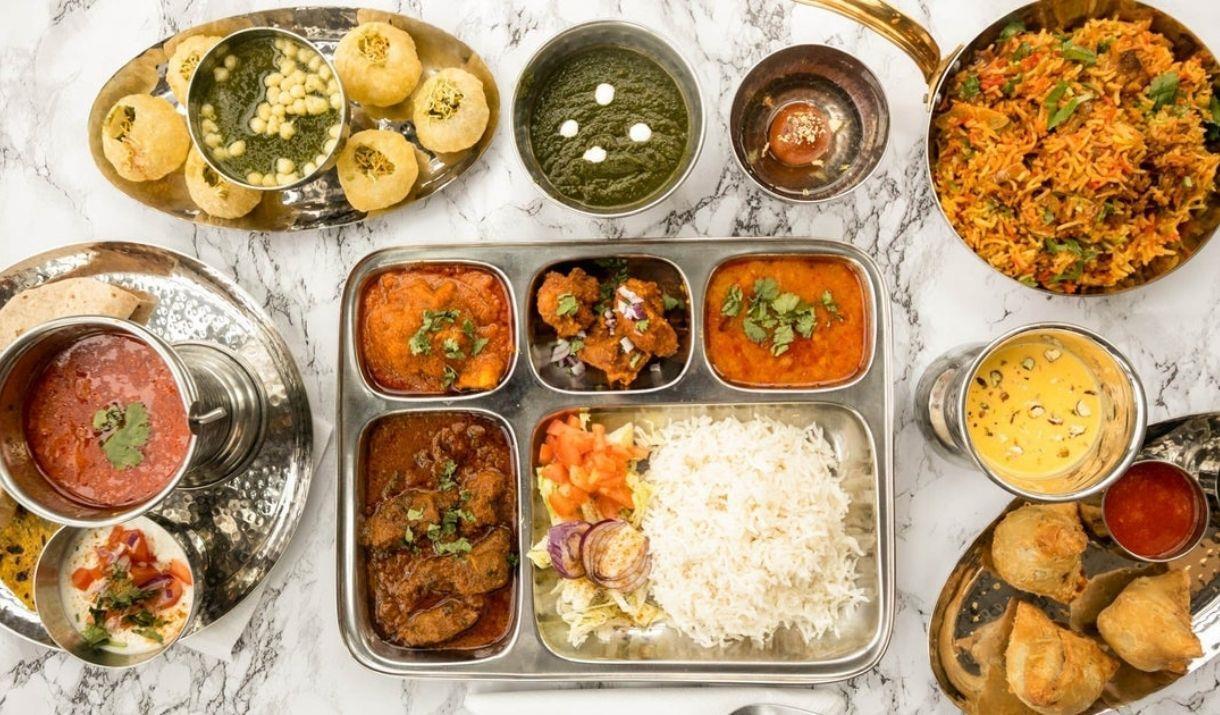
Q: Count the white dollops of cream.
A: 4